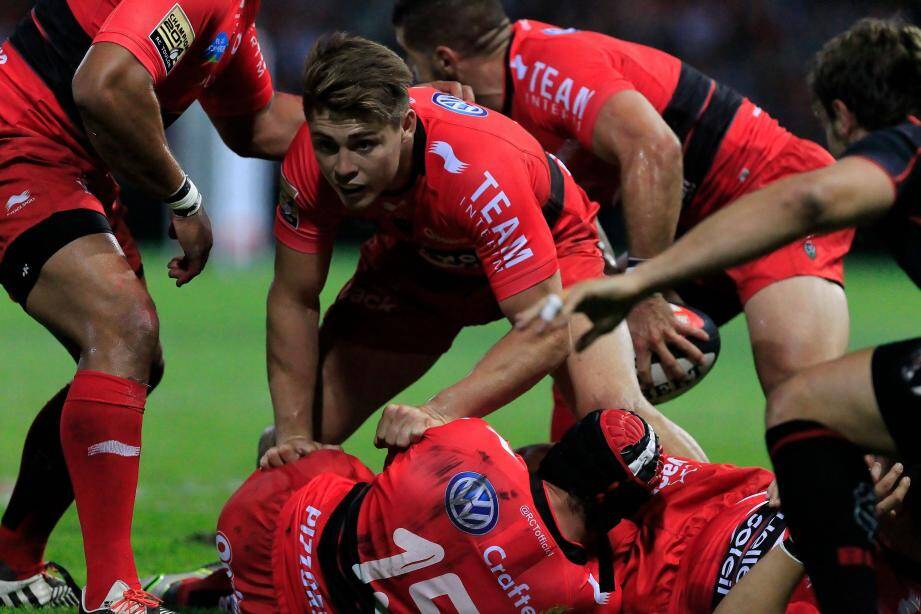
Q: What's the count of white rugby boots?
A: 2